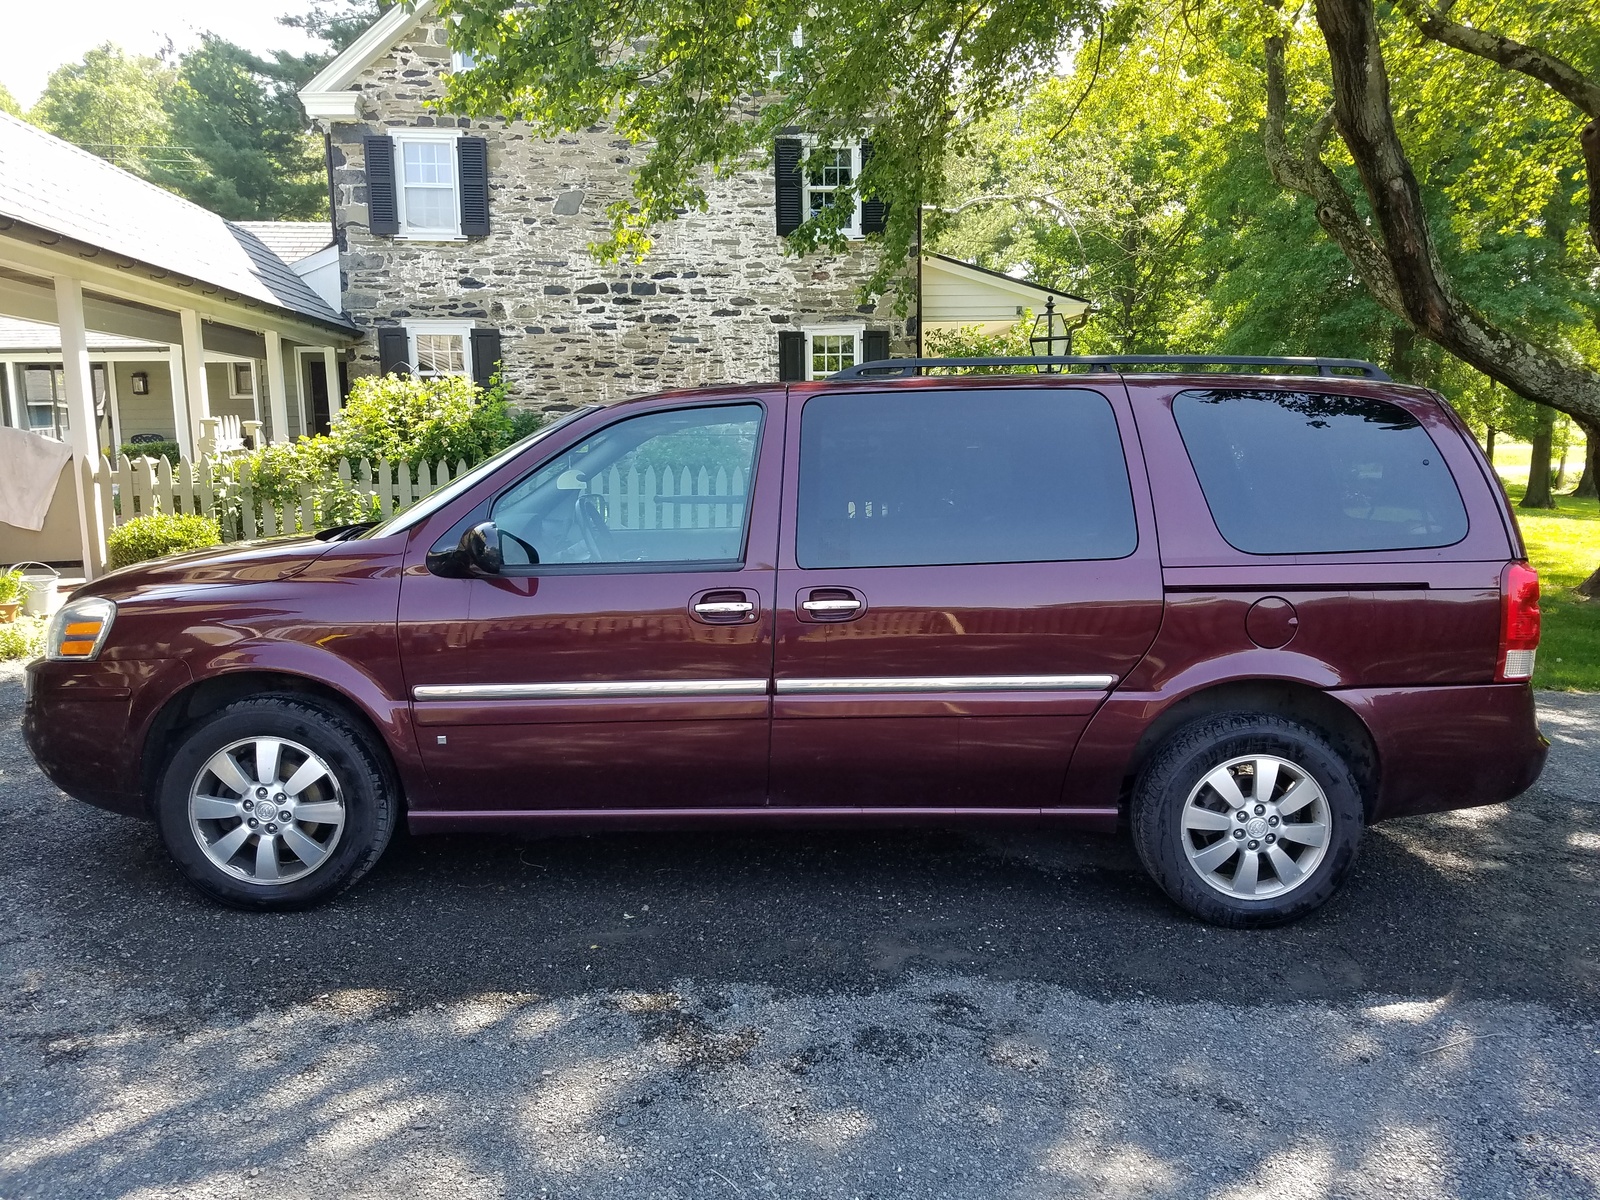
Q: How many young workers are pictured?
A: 0